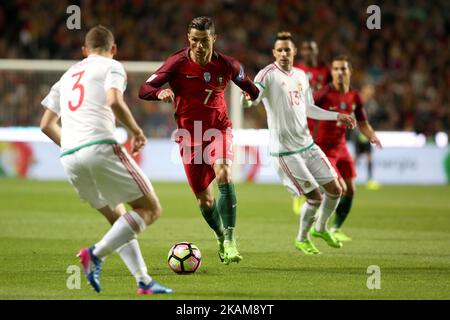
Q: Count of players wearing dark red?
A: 3